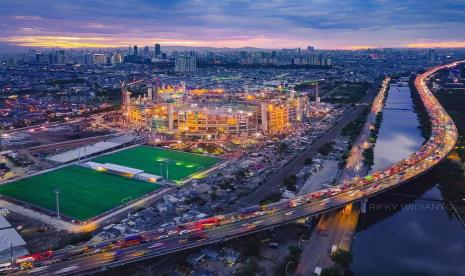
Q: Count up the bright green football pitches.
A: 2